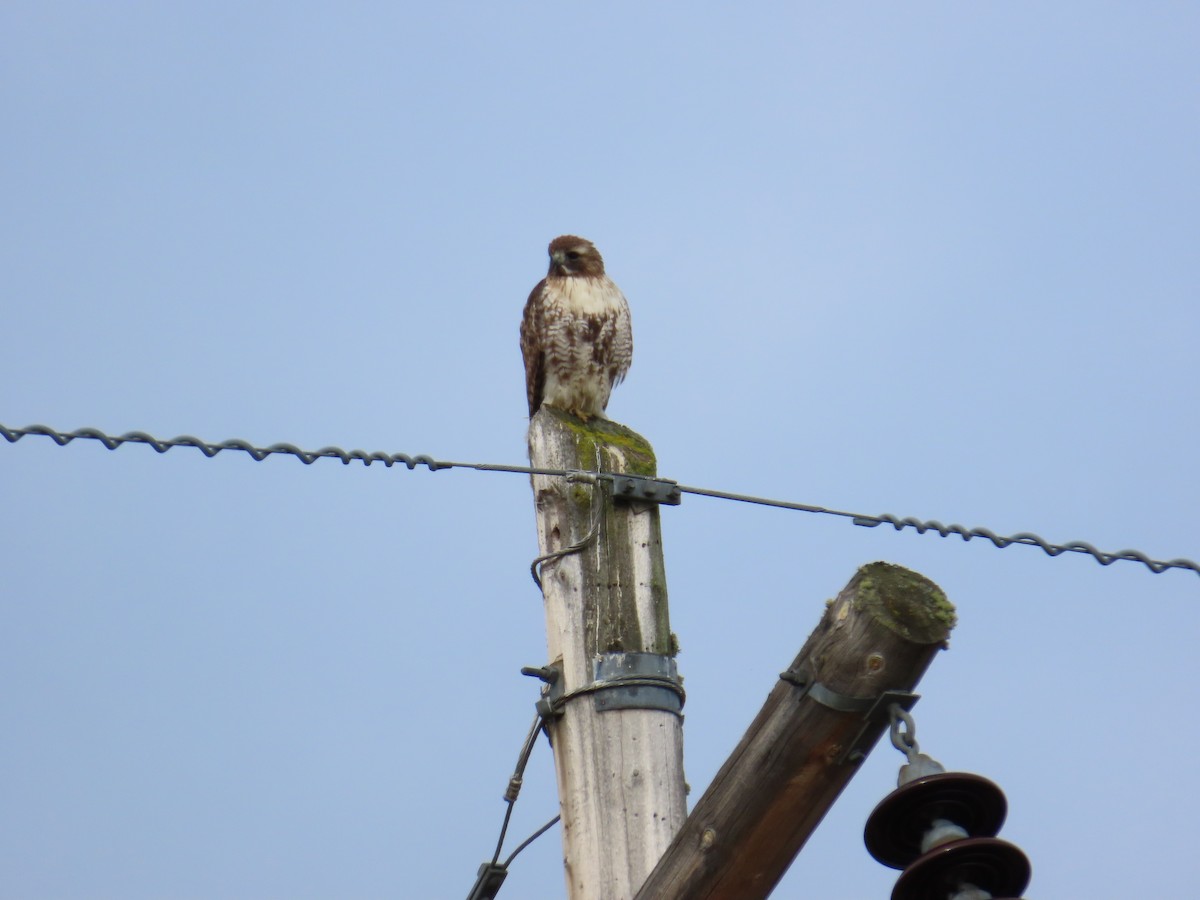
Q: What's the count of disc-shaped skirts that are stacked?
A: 2